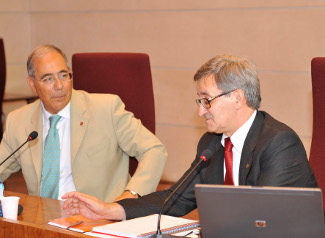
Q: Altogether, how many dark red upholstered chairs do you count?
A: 3